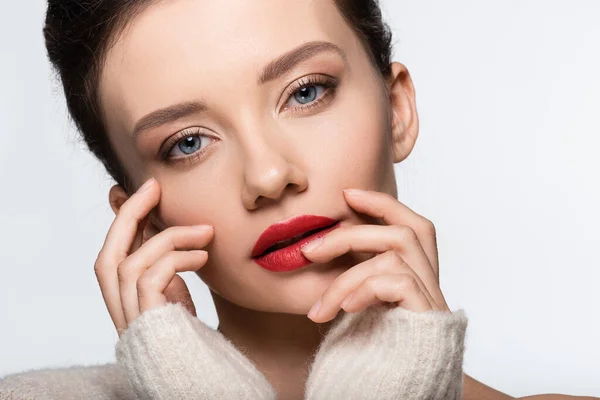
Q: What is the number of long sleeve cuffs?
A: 2